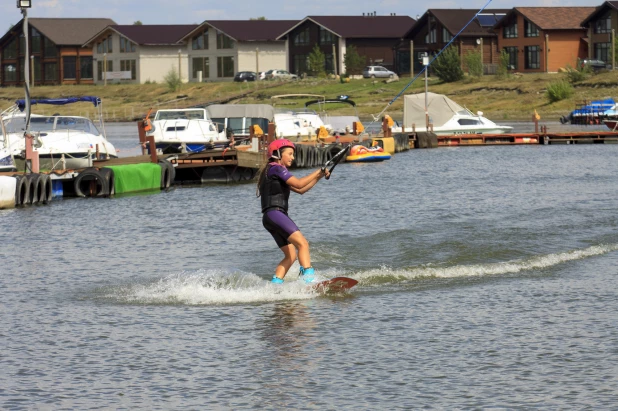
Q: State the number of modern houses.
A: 7